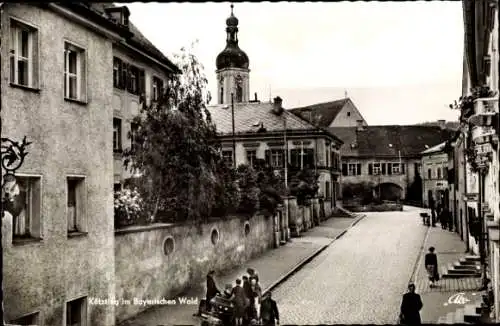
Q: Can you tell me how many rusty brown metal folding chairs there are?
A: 0